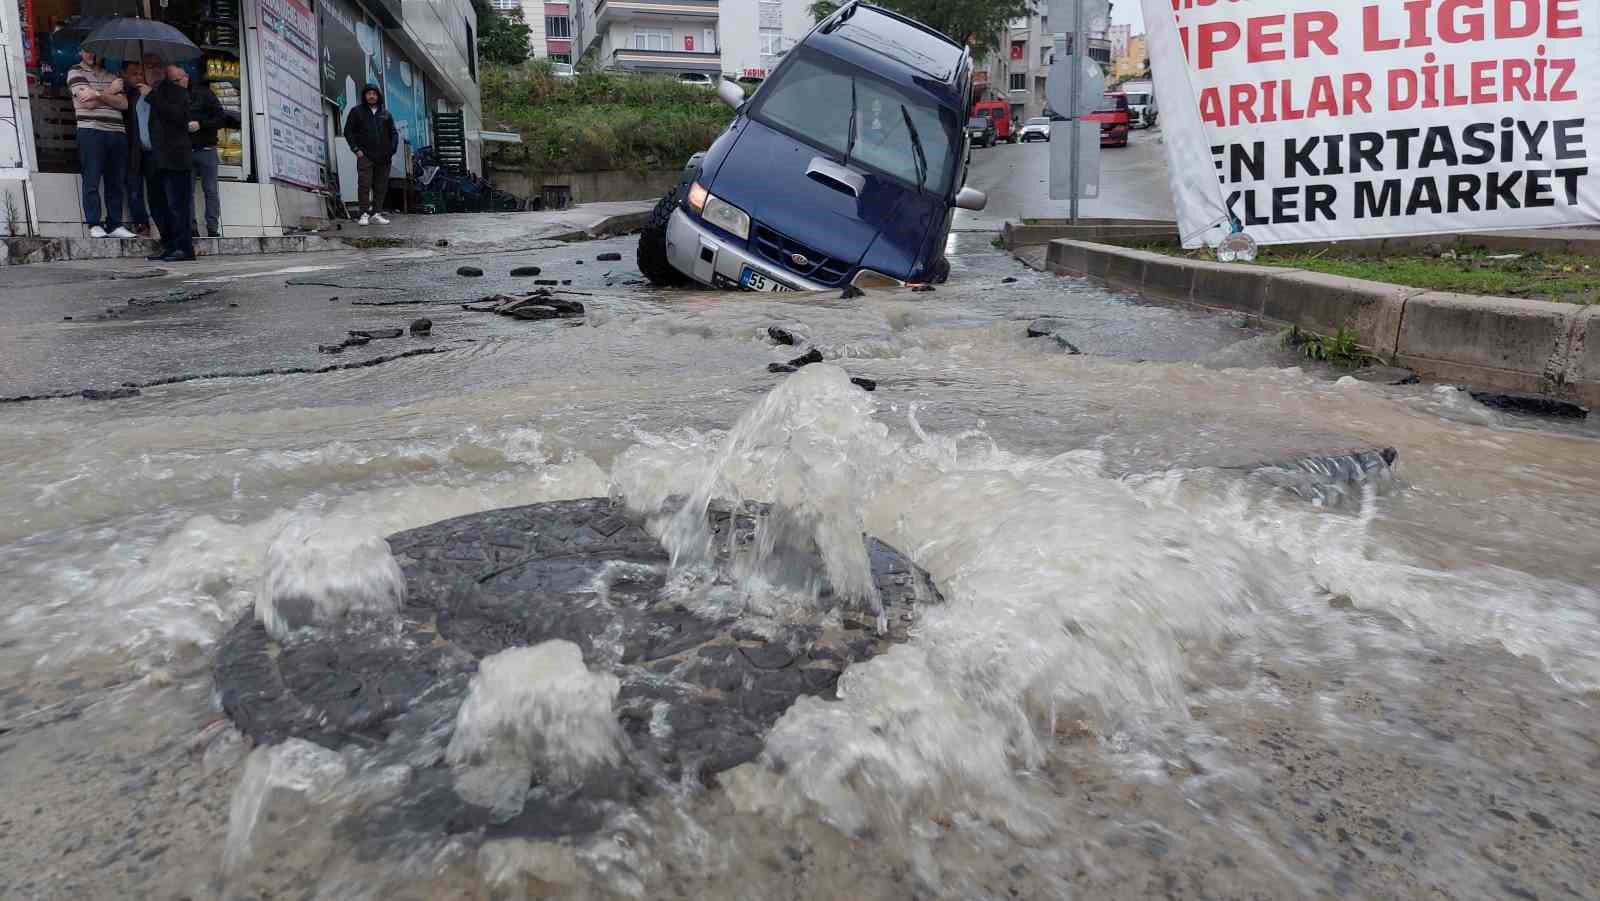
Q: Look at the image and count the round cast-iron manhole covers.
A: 1